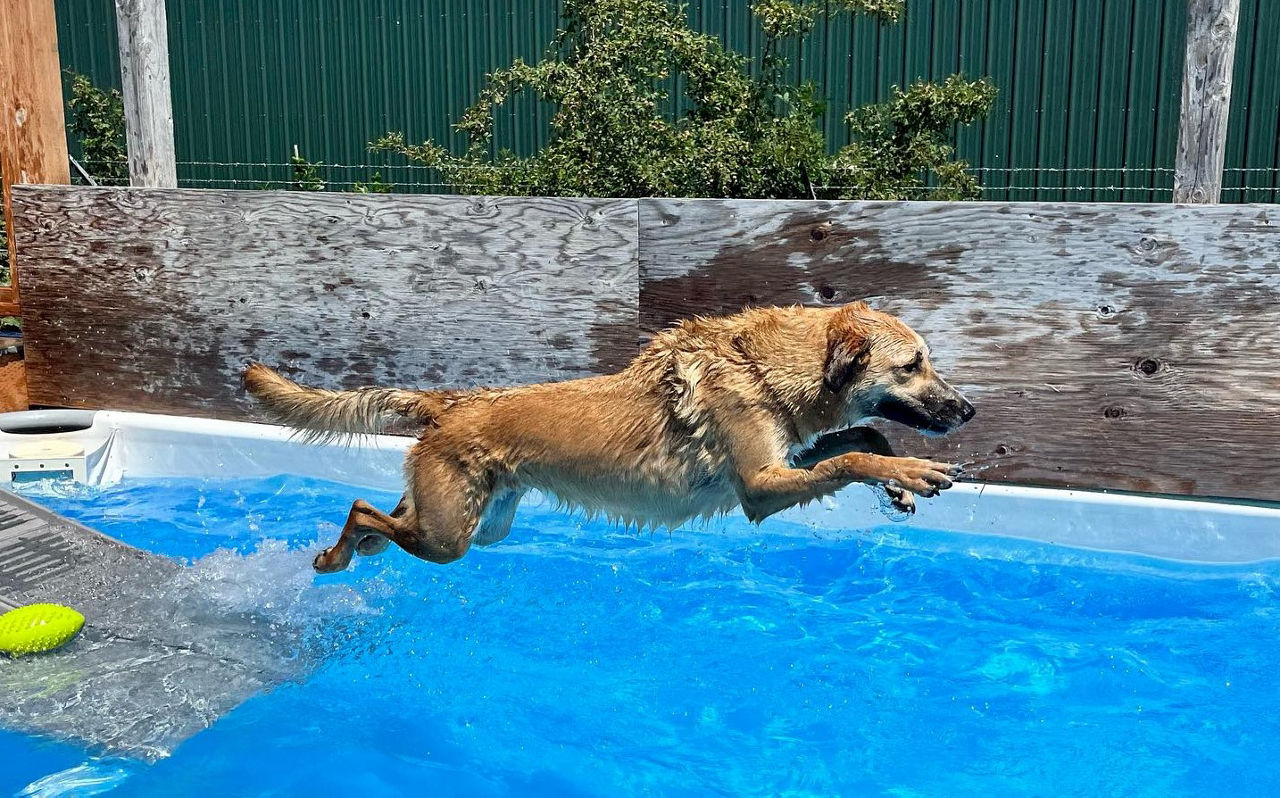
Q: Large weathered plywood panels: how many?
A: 2